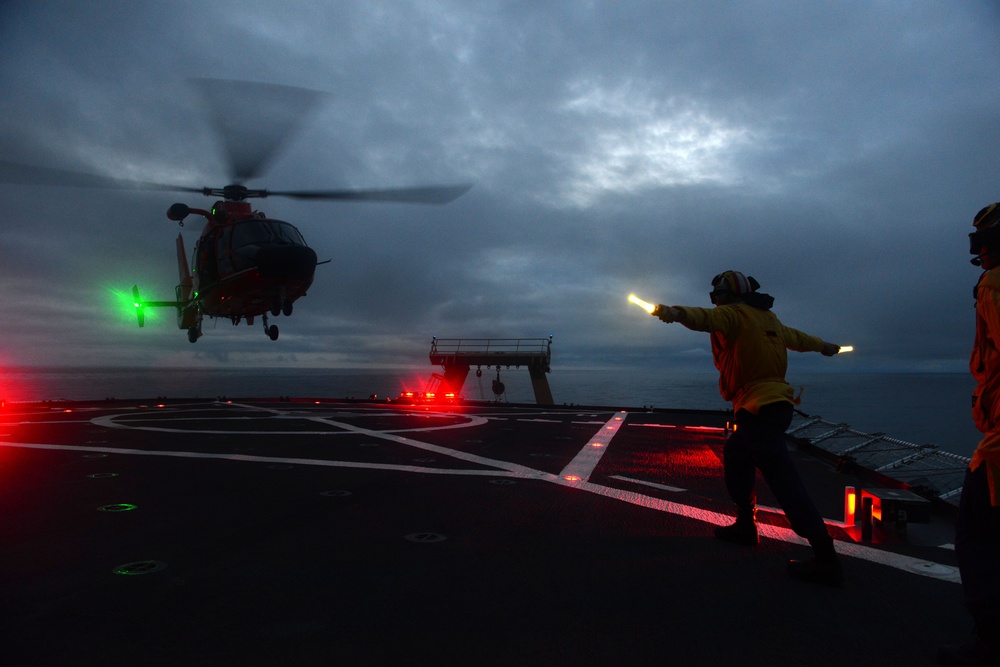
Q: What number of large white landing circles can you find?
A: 1